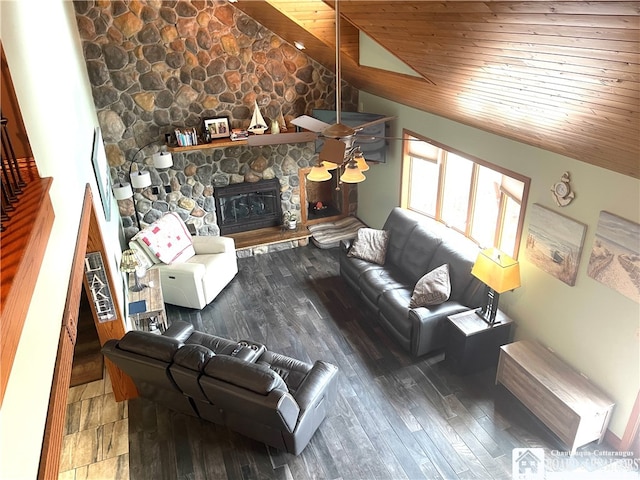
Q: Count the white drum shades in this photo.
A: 3